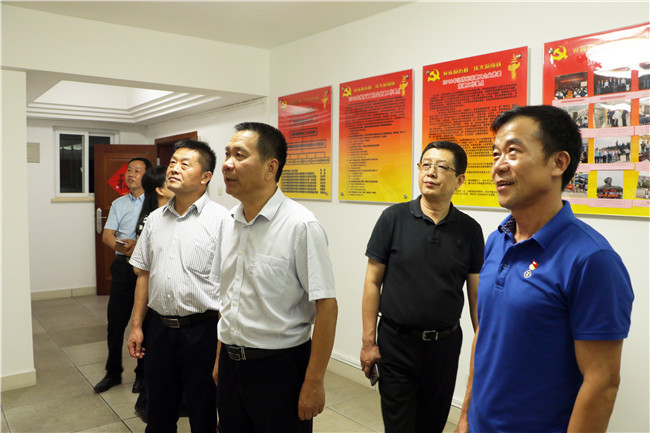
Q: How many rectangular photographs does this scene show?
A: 12